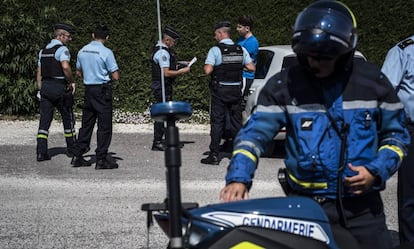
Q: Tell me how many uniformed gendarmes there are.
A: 6